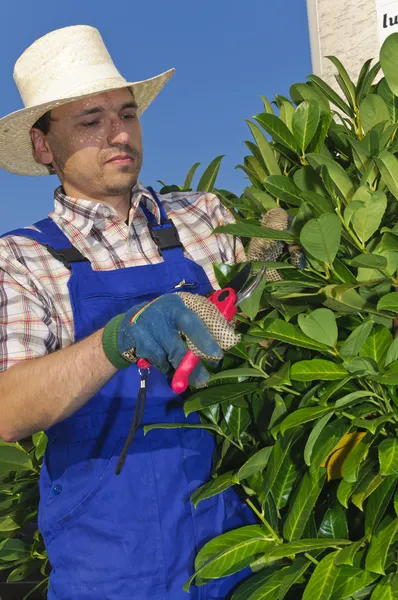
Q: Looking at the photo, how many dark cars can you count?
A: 0